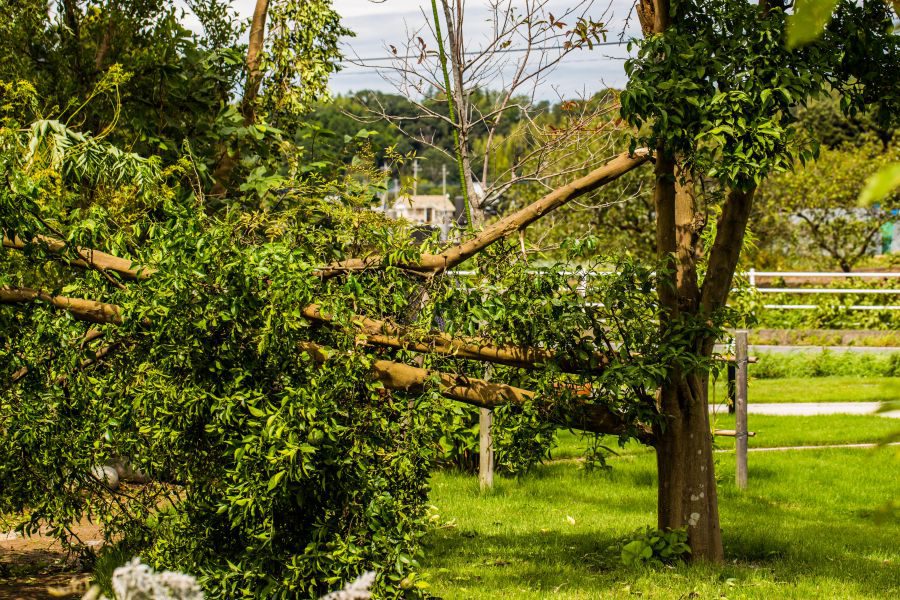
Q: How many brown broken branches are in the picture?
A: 3